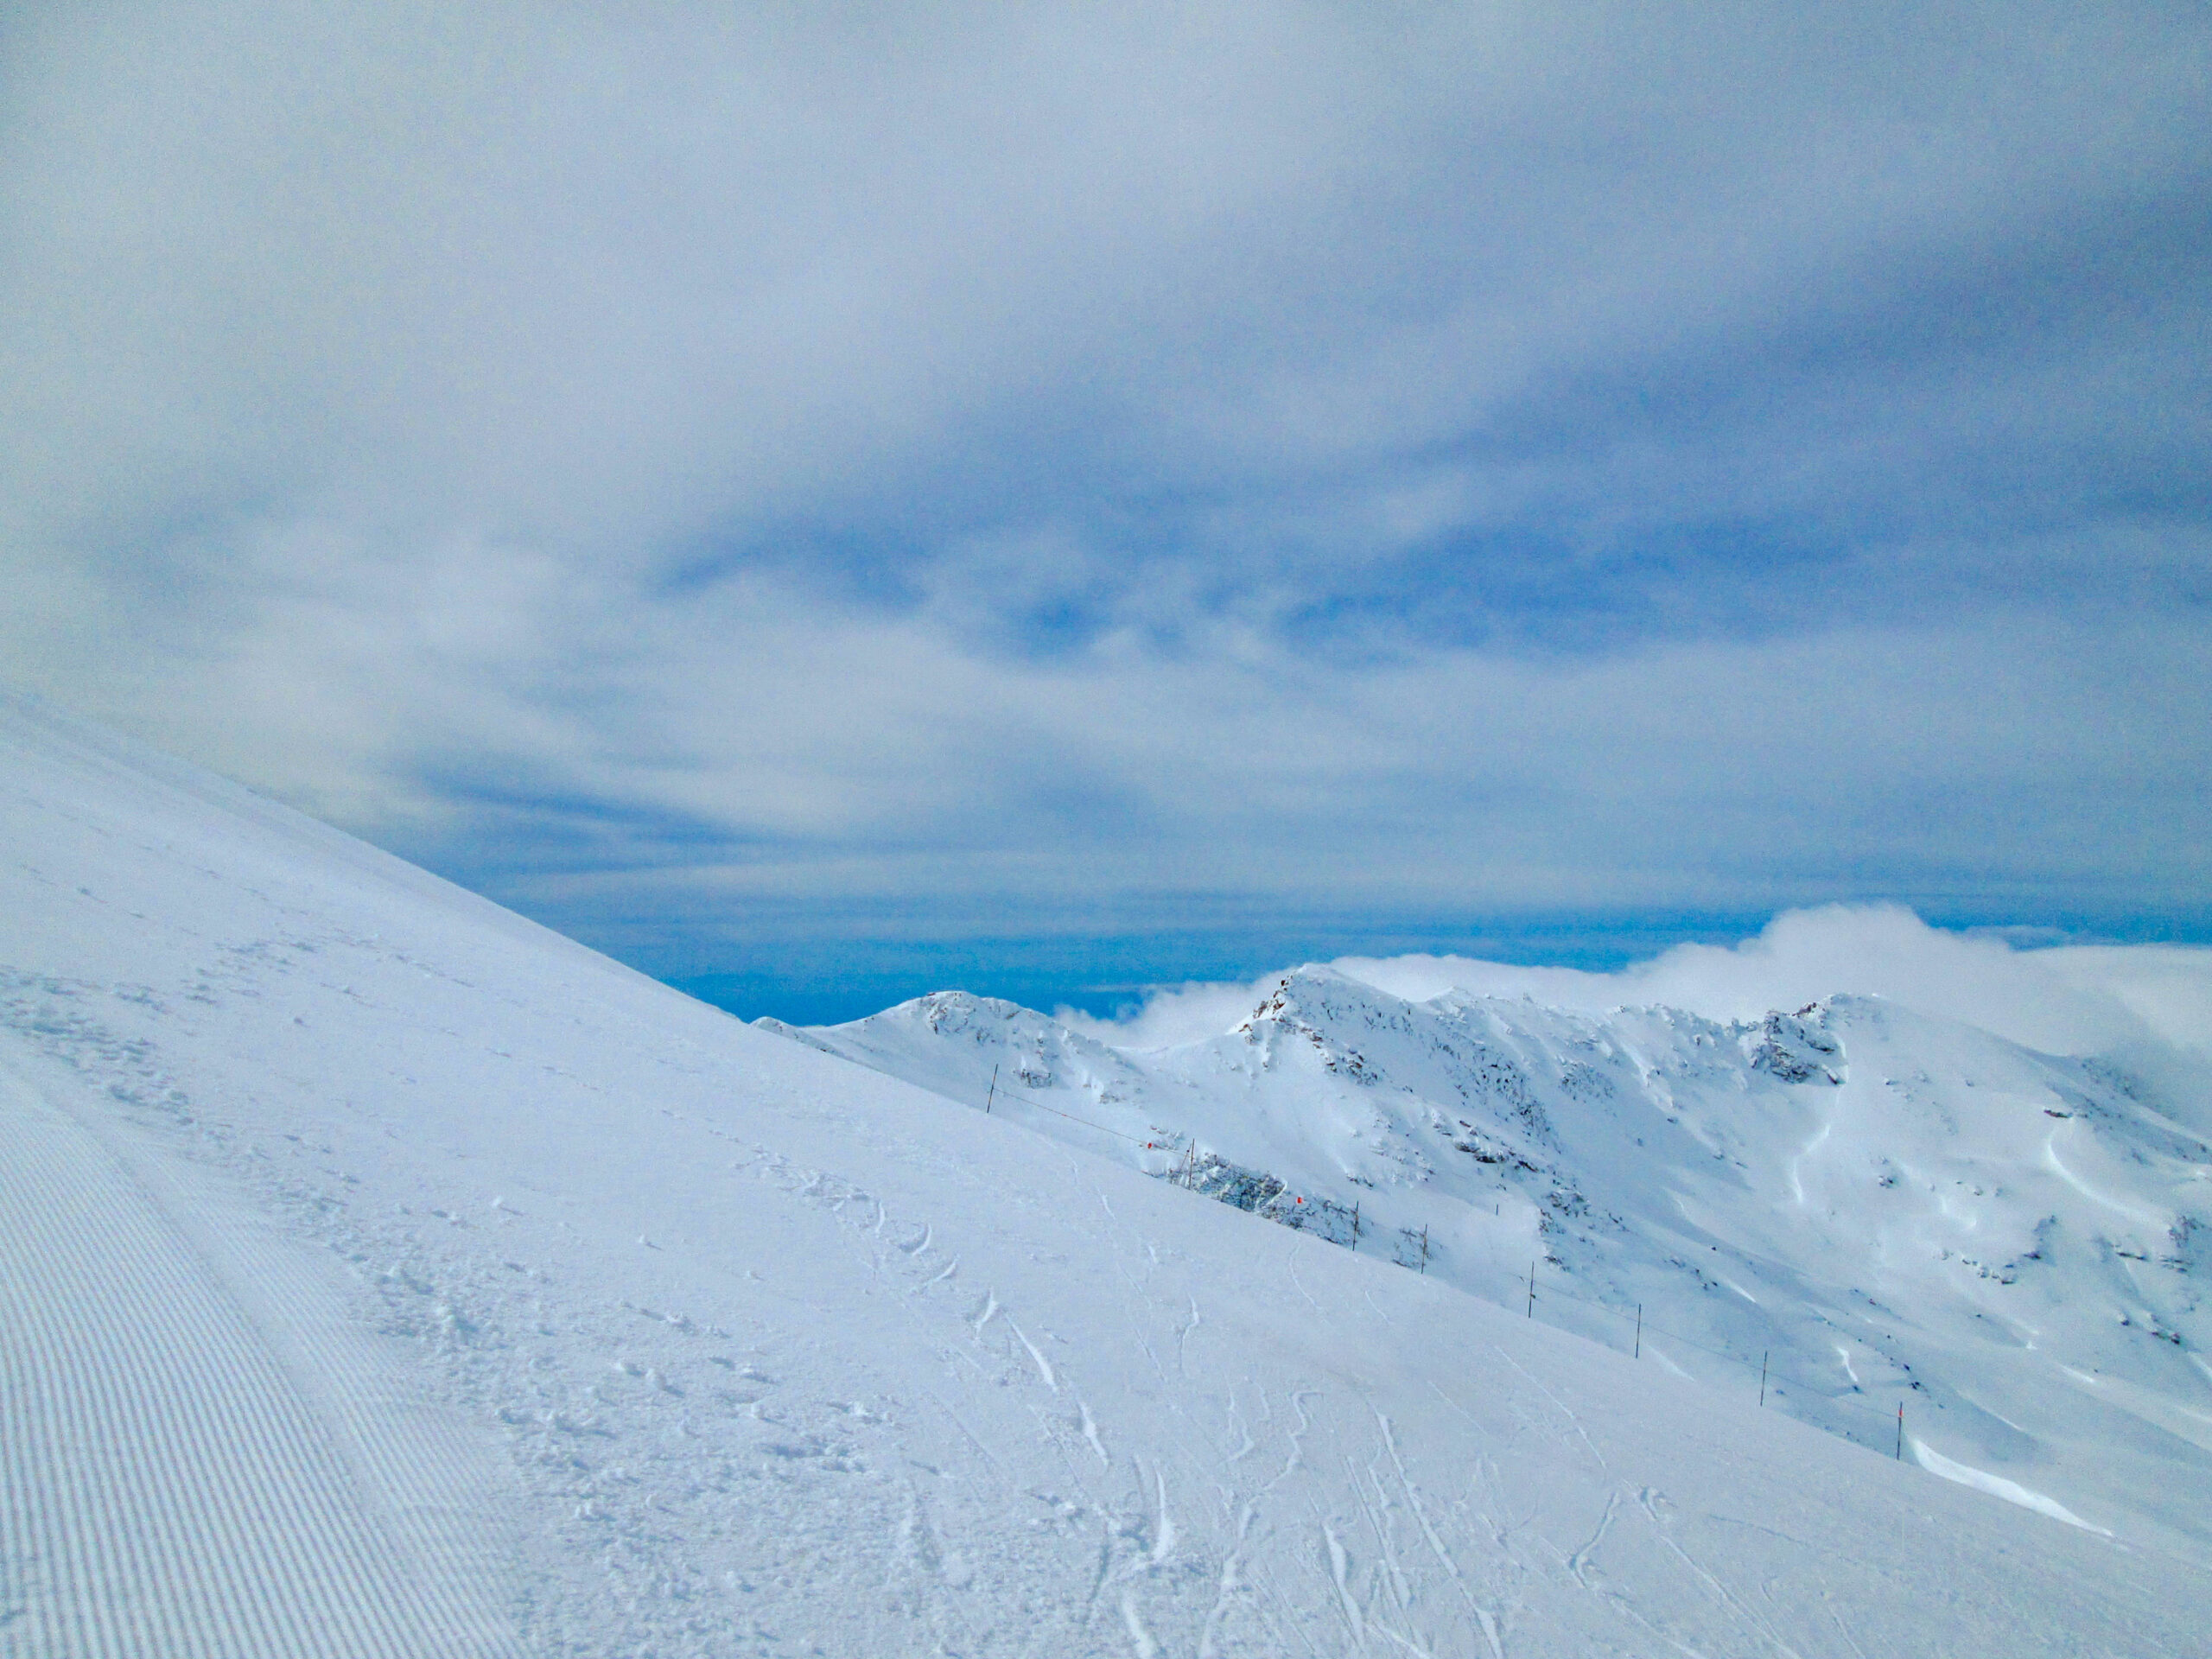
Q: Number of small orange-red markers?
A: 3